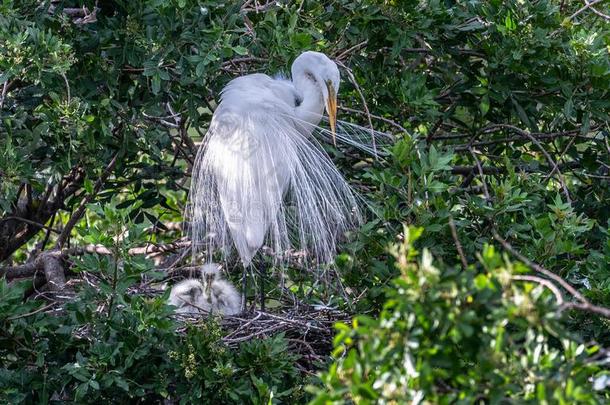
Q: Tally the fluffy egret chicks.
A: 2